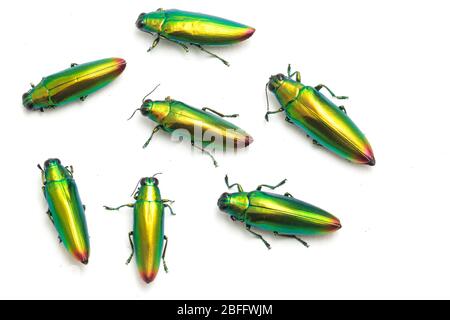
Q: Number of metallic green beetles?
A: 7